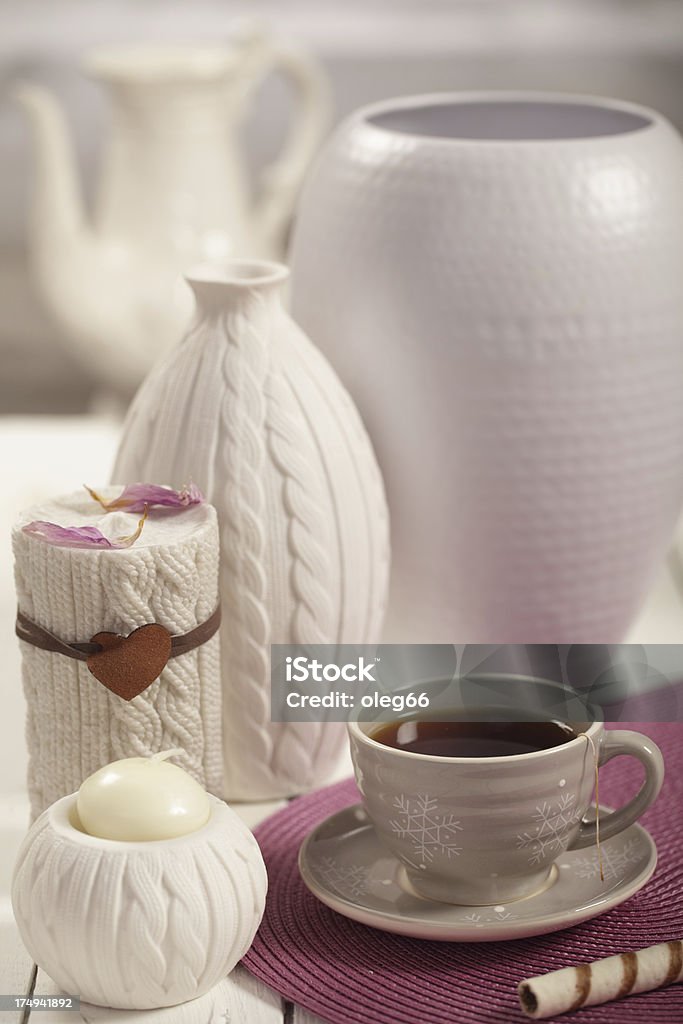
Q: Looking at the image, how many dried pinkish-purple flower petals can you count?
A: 2